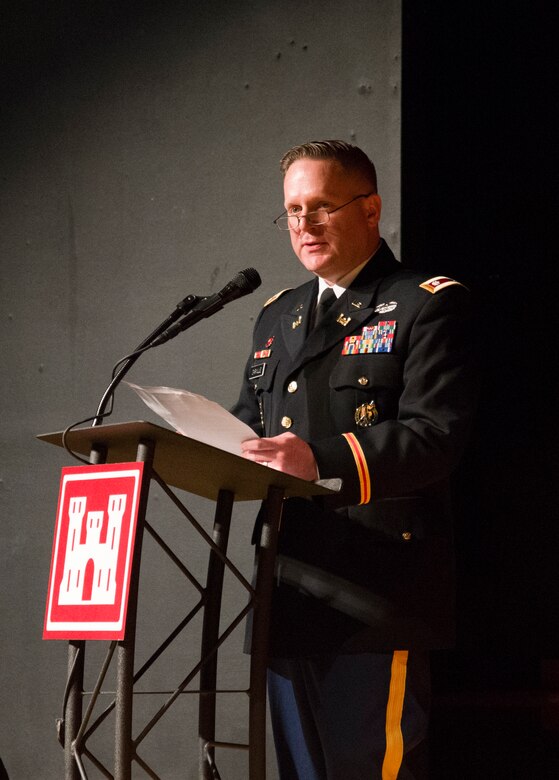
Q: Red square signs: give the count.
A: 1